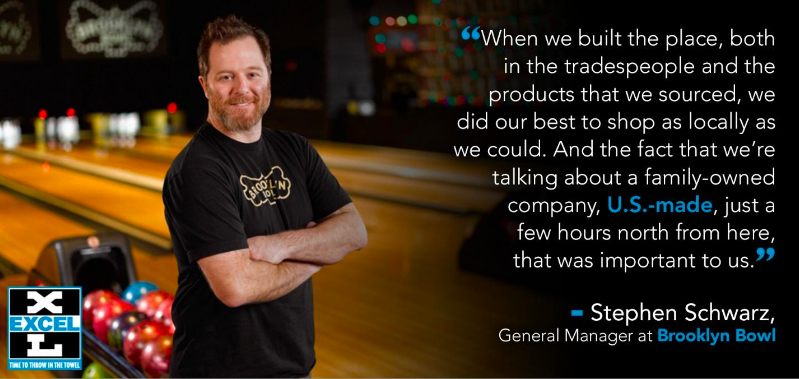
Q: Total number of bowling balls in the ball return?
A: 9